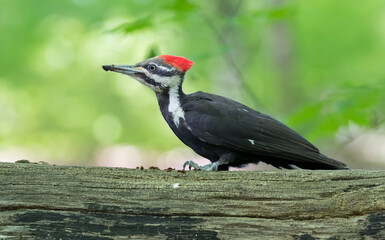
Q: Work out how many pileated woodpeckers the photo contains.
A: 1